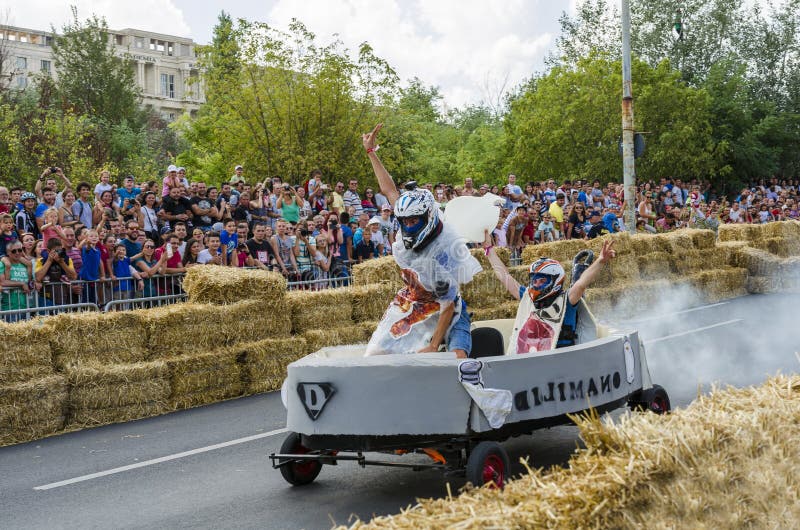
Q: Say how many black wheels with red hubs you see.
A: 3